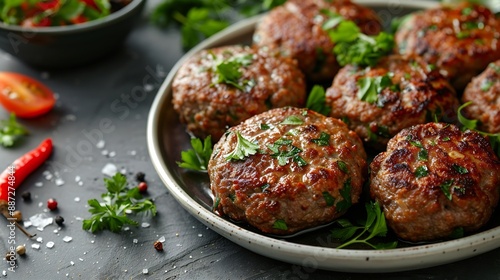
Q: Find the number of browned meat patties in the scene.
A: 7